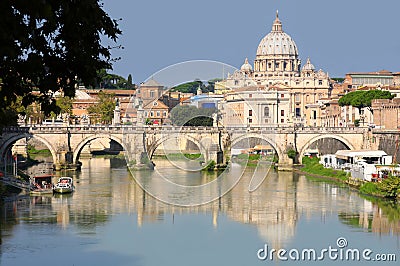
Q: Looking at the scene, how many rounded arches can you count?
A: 5